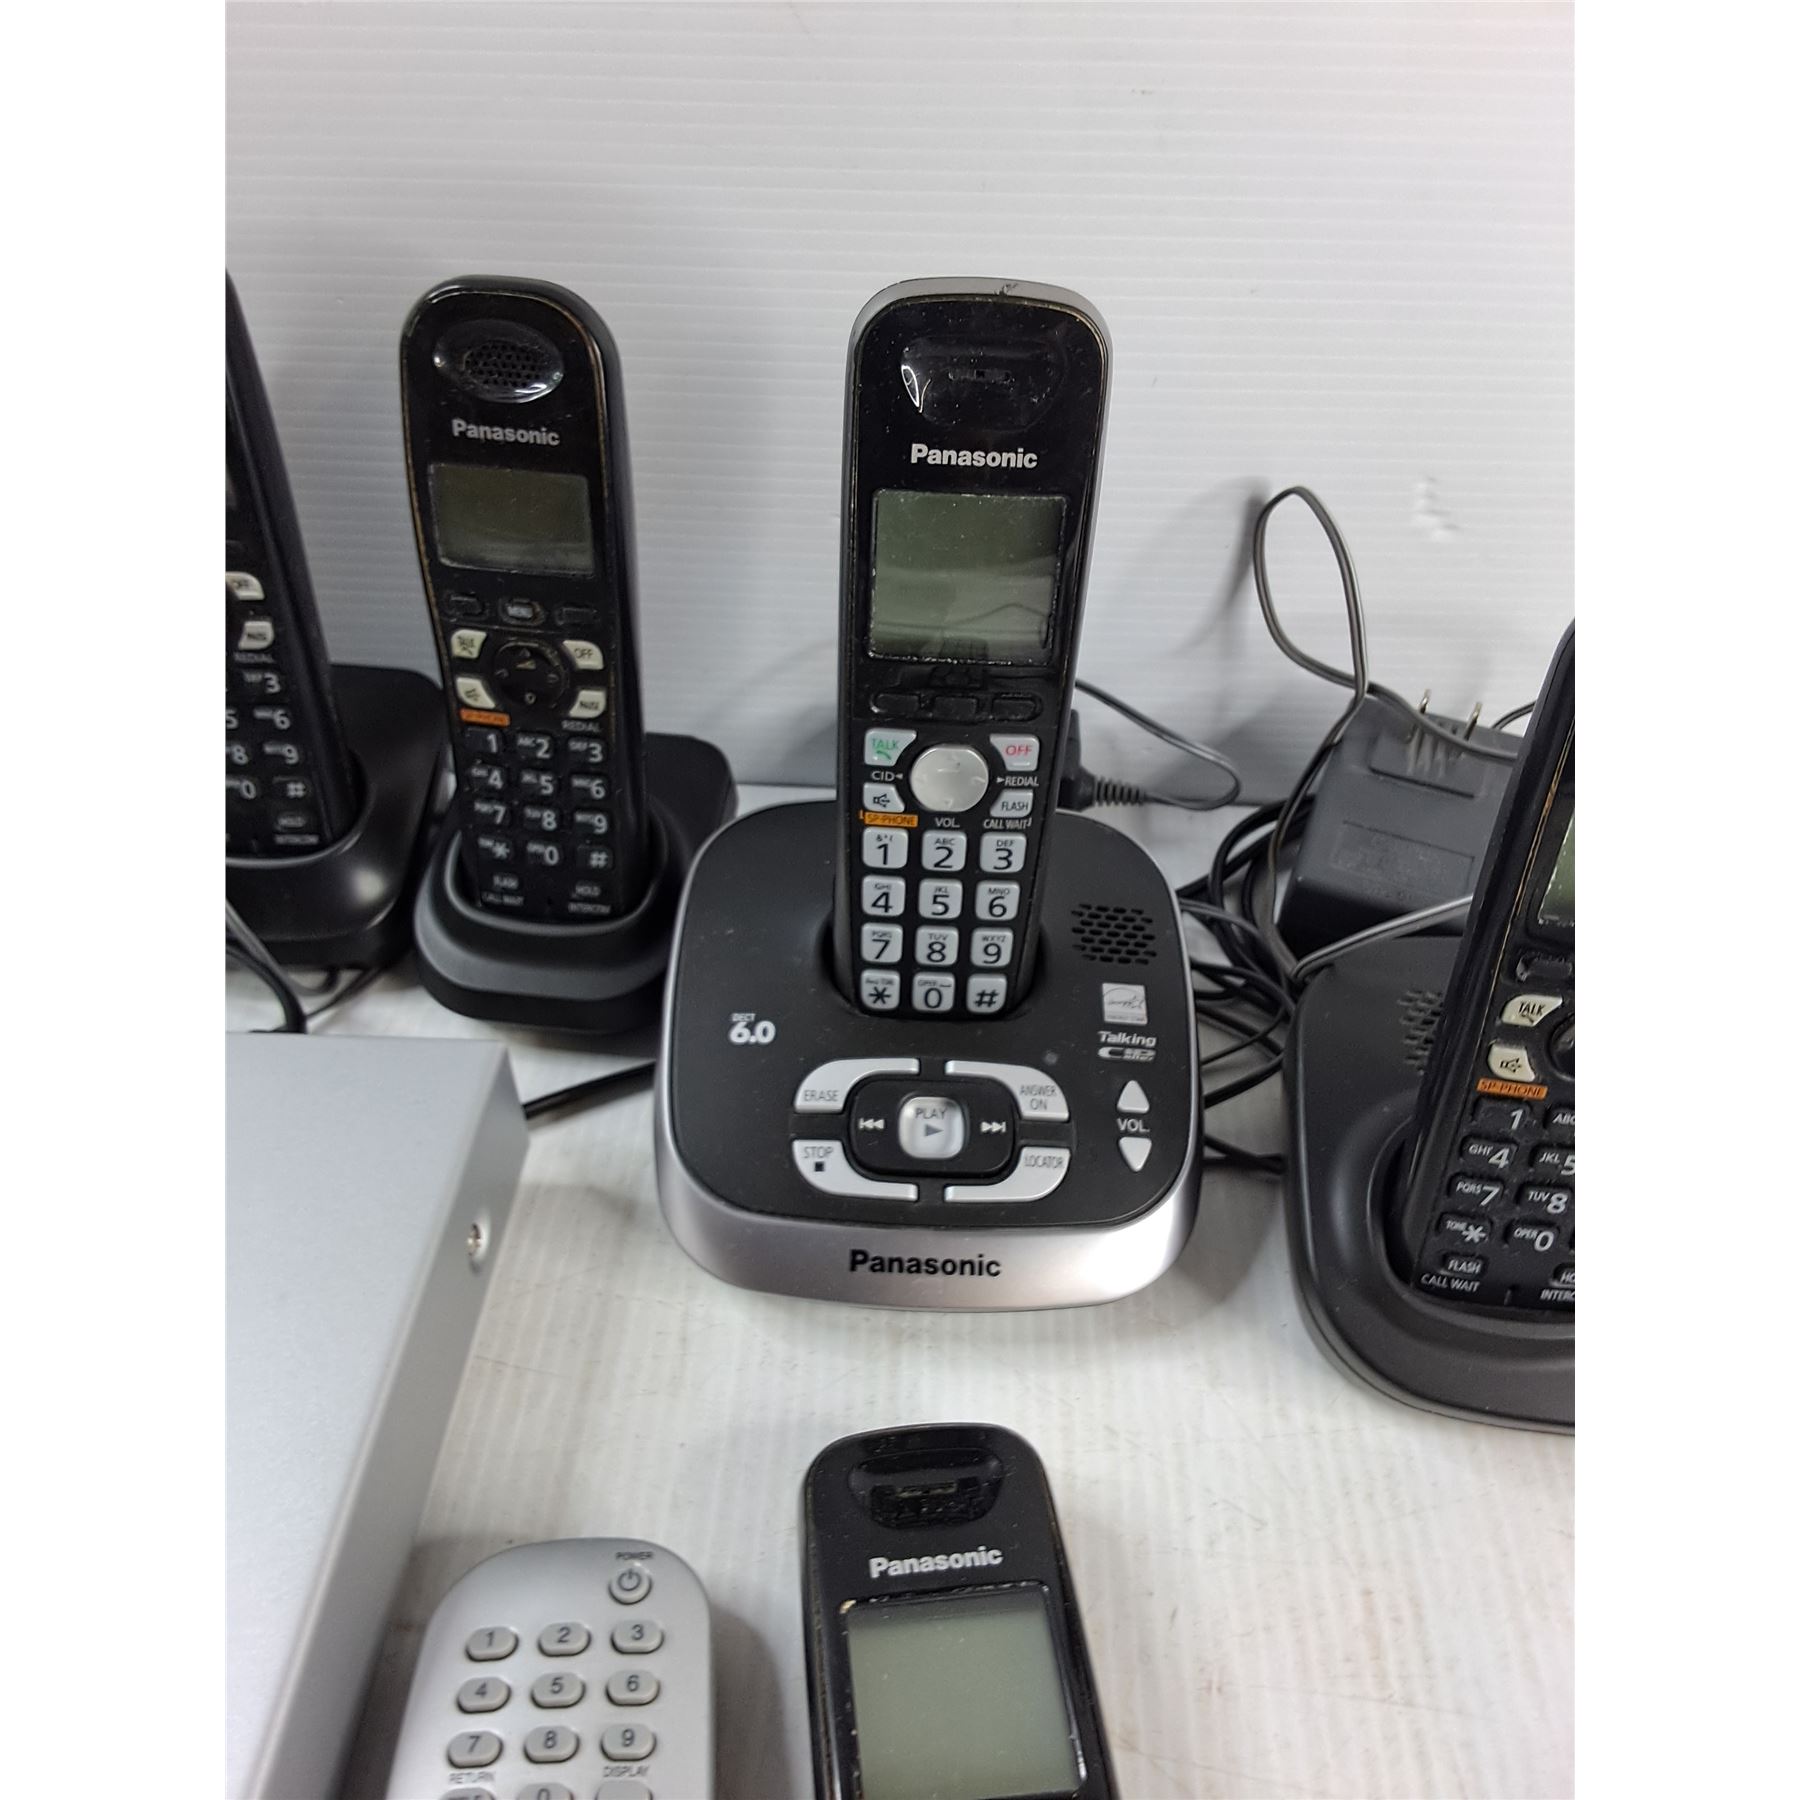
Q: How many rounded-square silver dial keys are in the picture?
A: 12